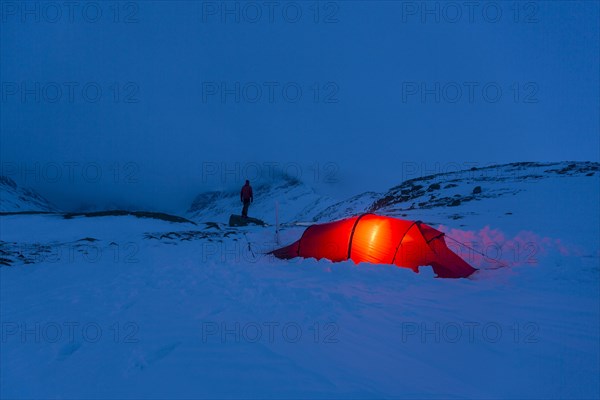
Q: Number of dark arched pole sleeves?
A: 3